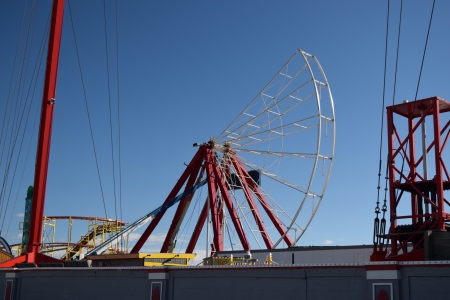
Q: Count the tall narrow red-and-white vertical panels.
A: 3